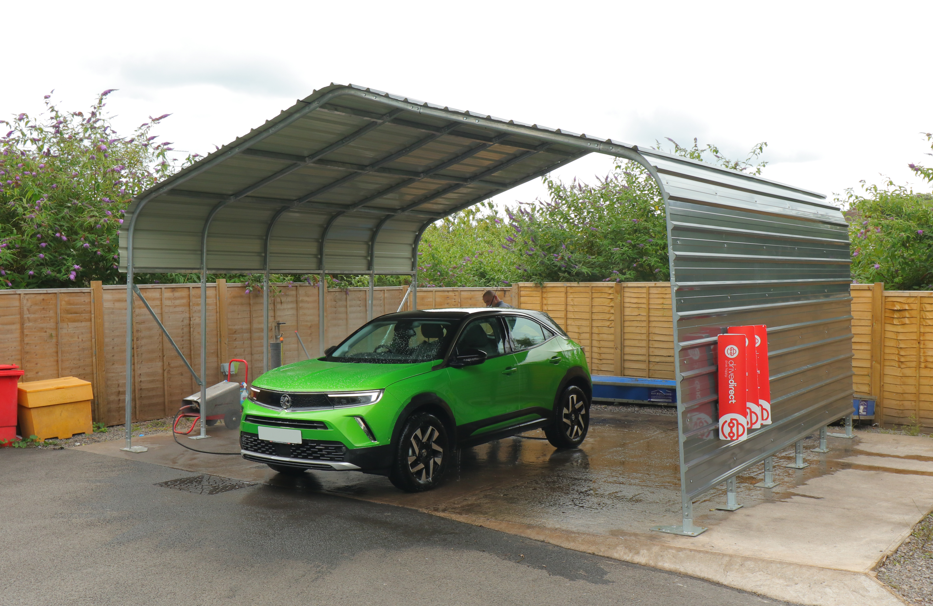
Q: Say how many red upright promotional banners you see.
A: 3